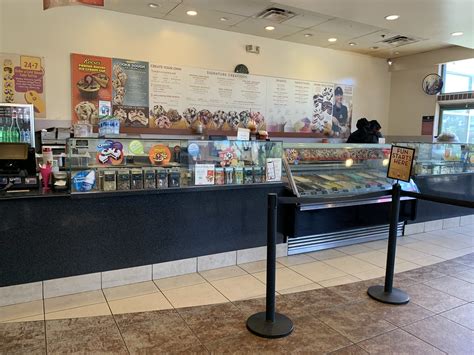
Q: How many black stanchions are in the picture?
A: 2